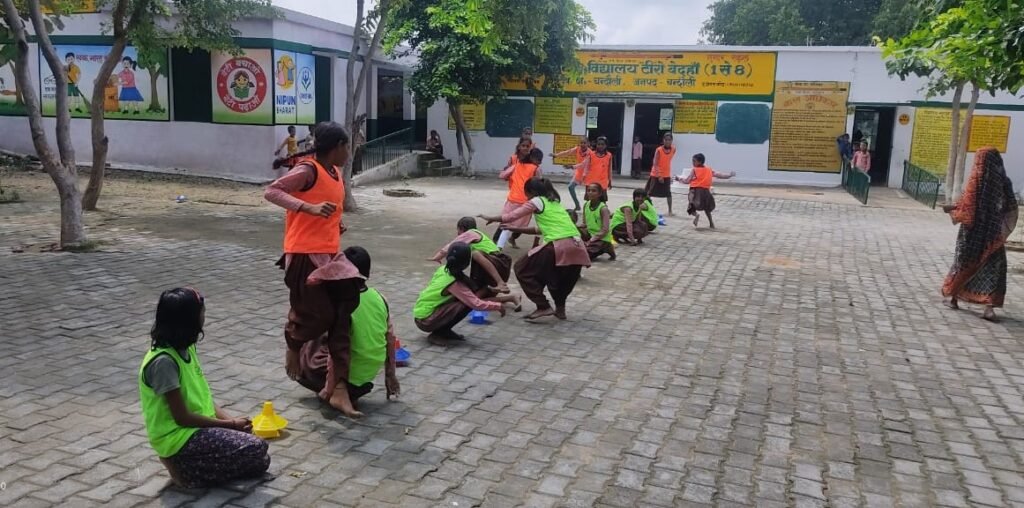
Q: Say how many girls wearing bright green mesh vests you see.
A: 8